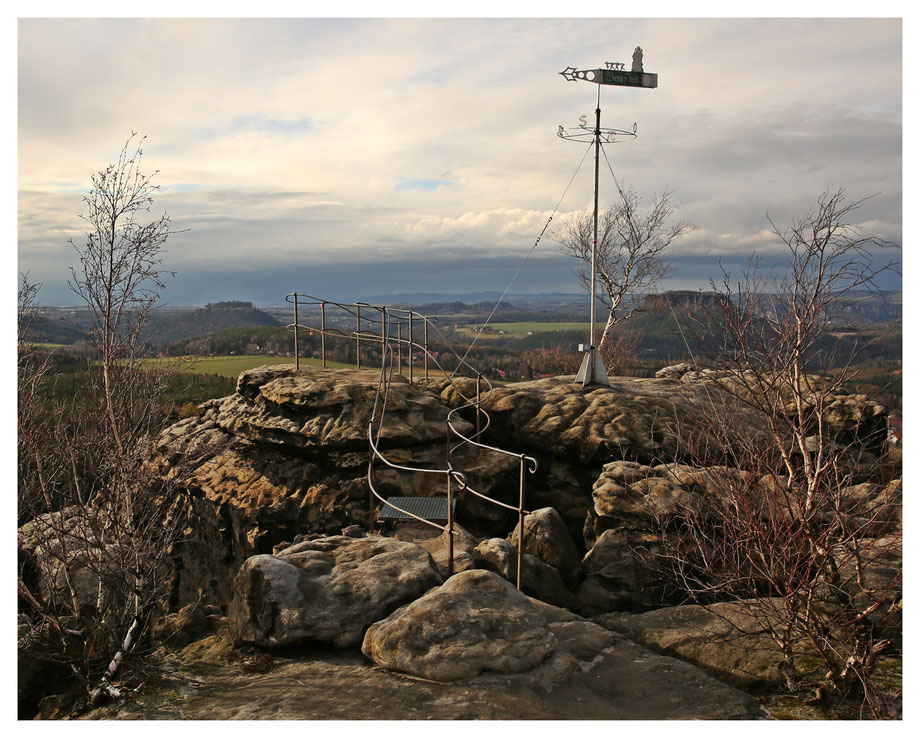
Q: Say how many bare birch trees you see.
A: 3